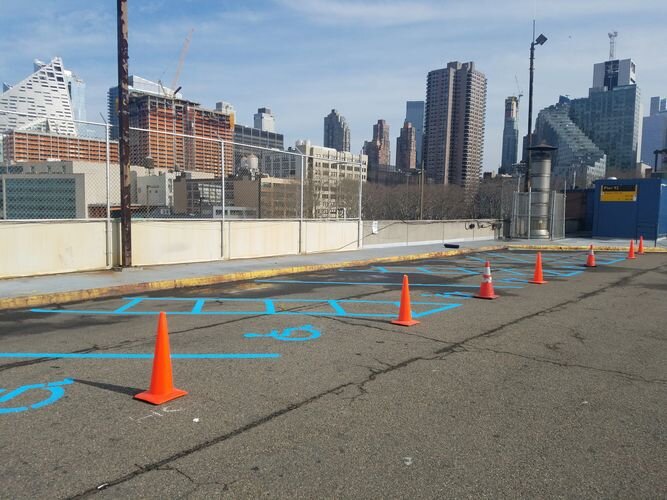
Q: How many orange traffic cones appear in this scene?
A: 7